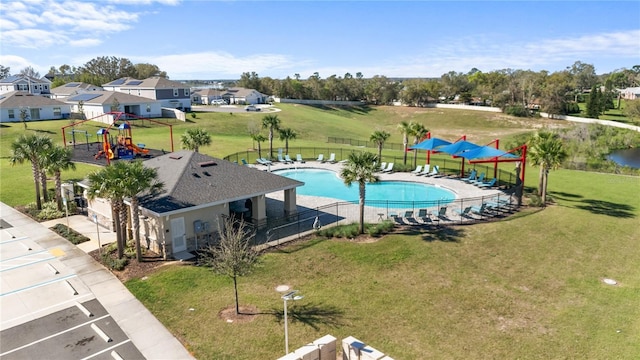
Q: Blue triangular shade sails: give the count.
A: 3